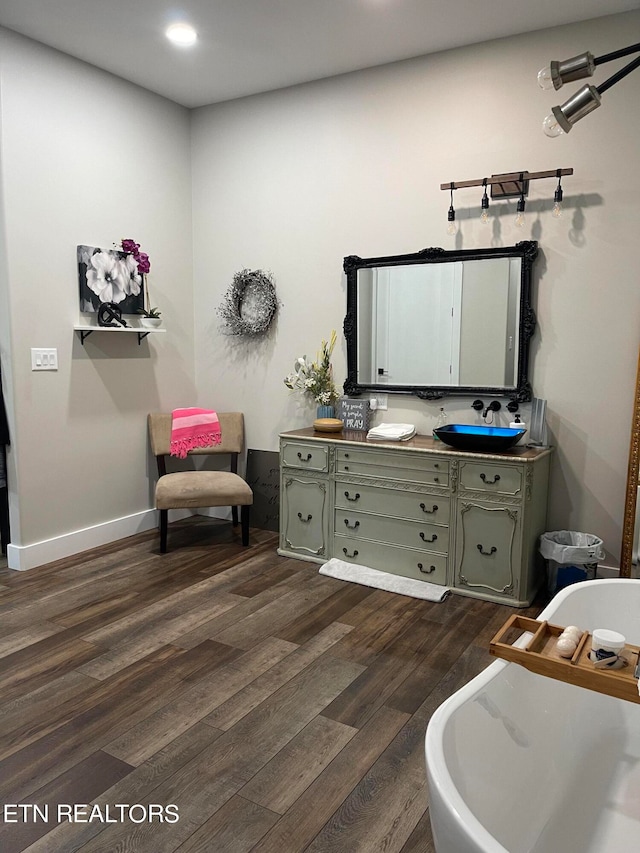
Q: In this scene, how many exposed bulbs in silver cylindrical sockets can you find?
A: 2